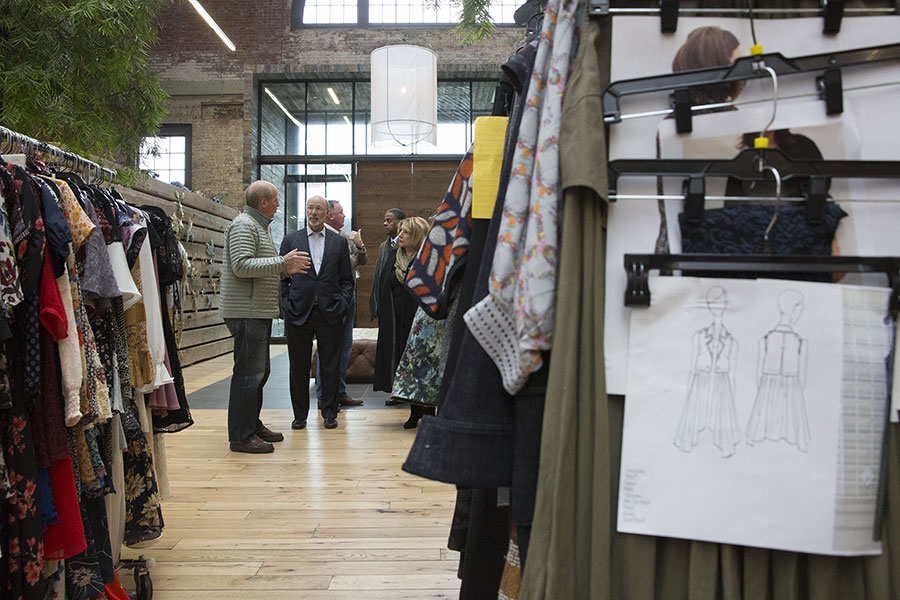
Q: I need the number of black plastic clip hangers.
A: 4